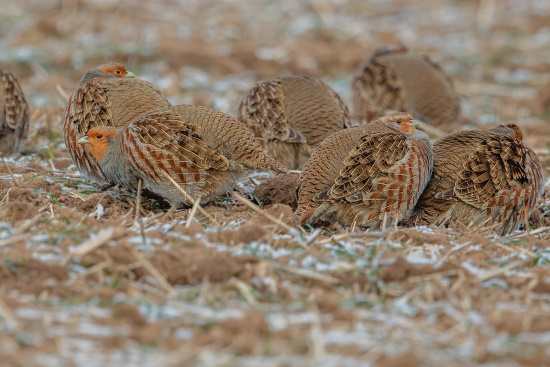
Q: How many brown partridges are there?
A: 7